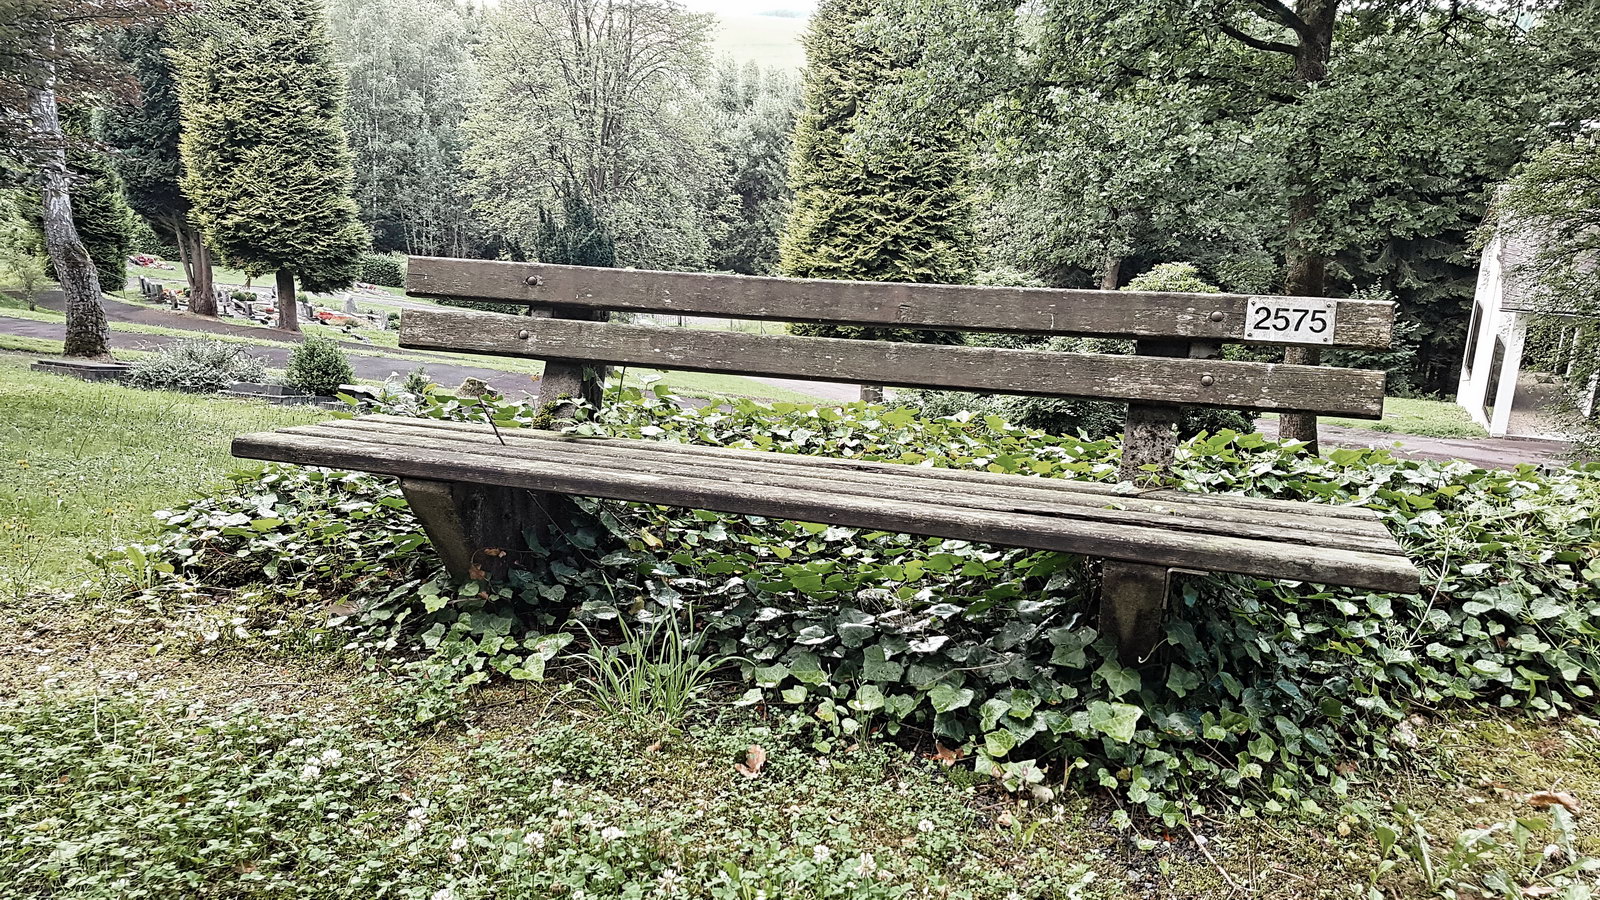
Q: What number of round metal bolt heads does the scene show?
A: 4